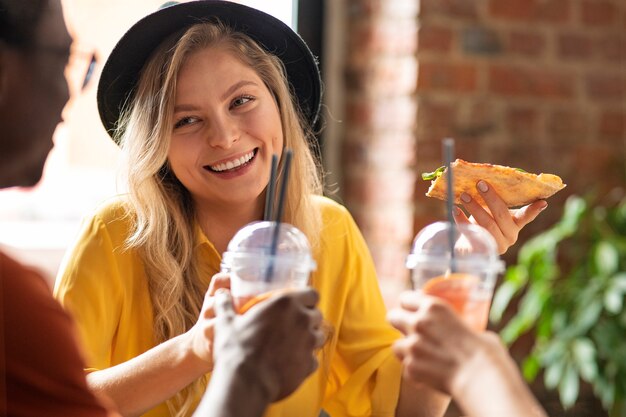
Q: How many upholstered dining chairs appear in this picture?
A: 0